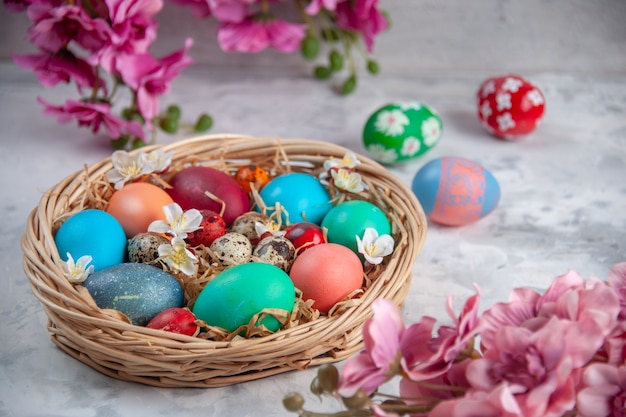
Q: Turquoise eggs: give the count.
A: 2